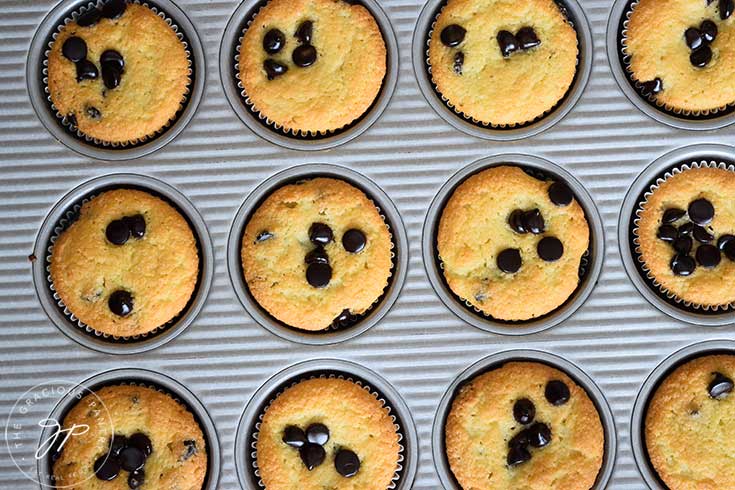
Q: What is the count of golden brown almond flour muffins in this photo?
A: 12